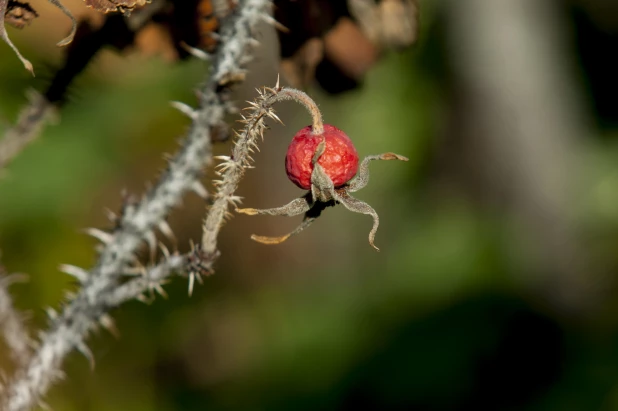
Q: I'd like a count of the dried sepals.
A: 5